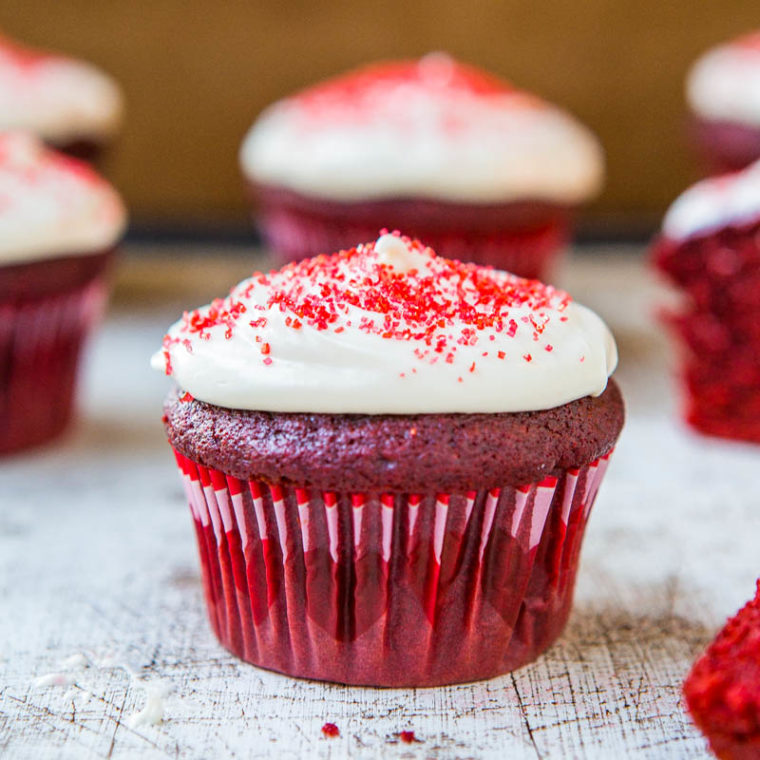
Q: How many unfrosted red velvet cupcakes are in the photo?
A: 0